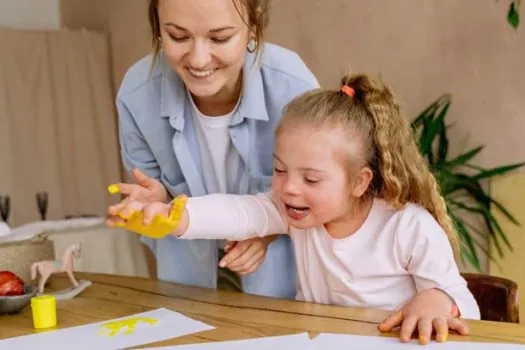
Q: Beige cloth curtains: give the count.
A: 1